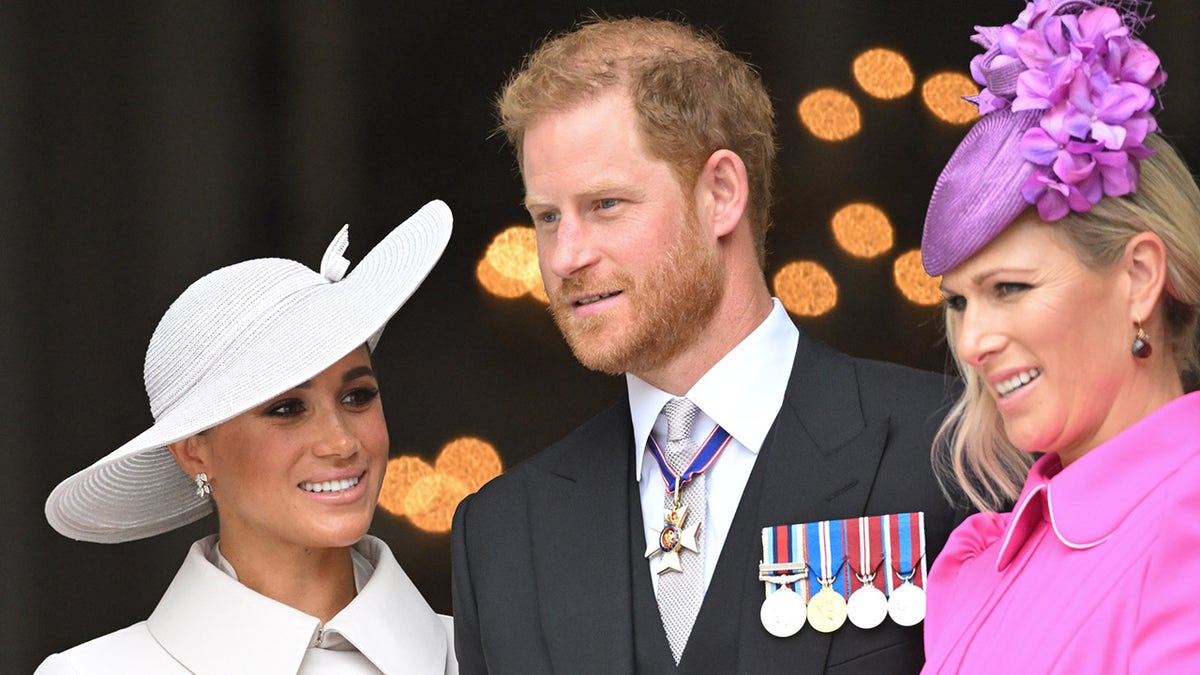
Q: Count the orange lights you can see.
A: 12